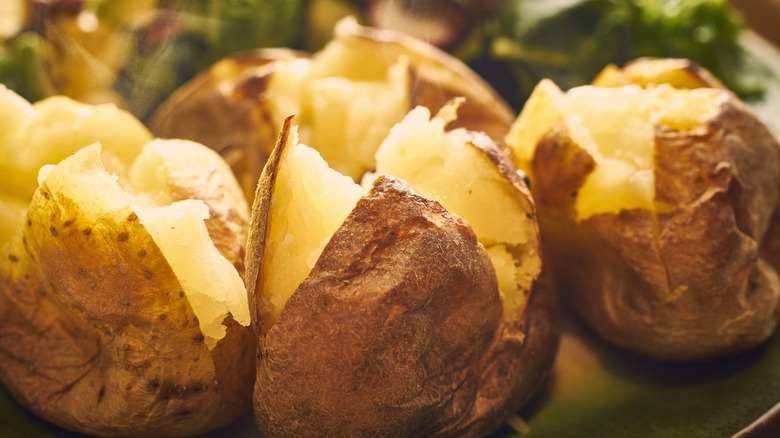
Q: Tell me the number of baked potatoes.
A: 4